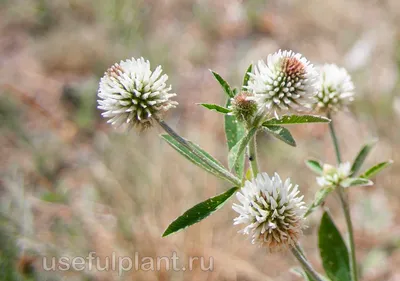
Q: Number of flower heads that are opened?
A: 4